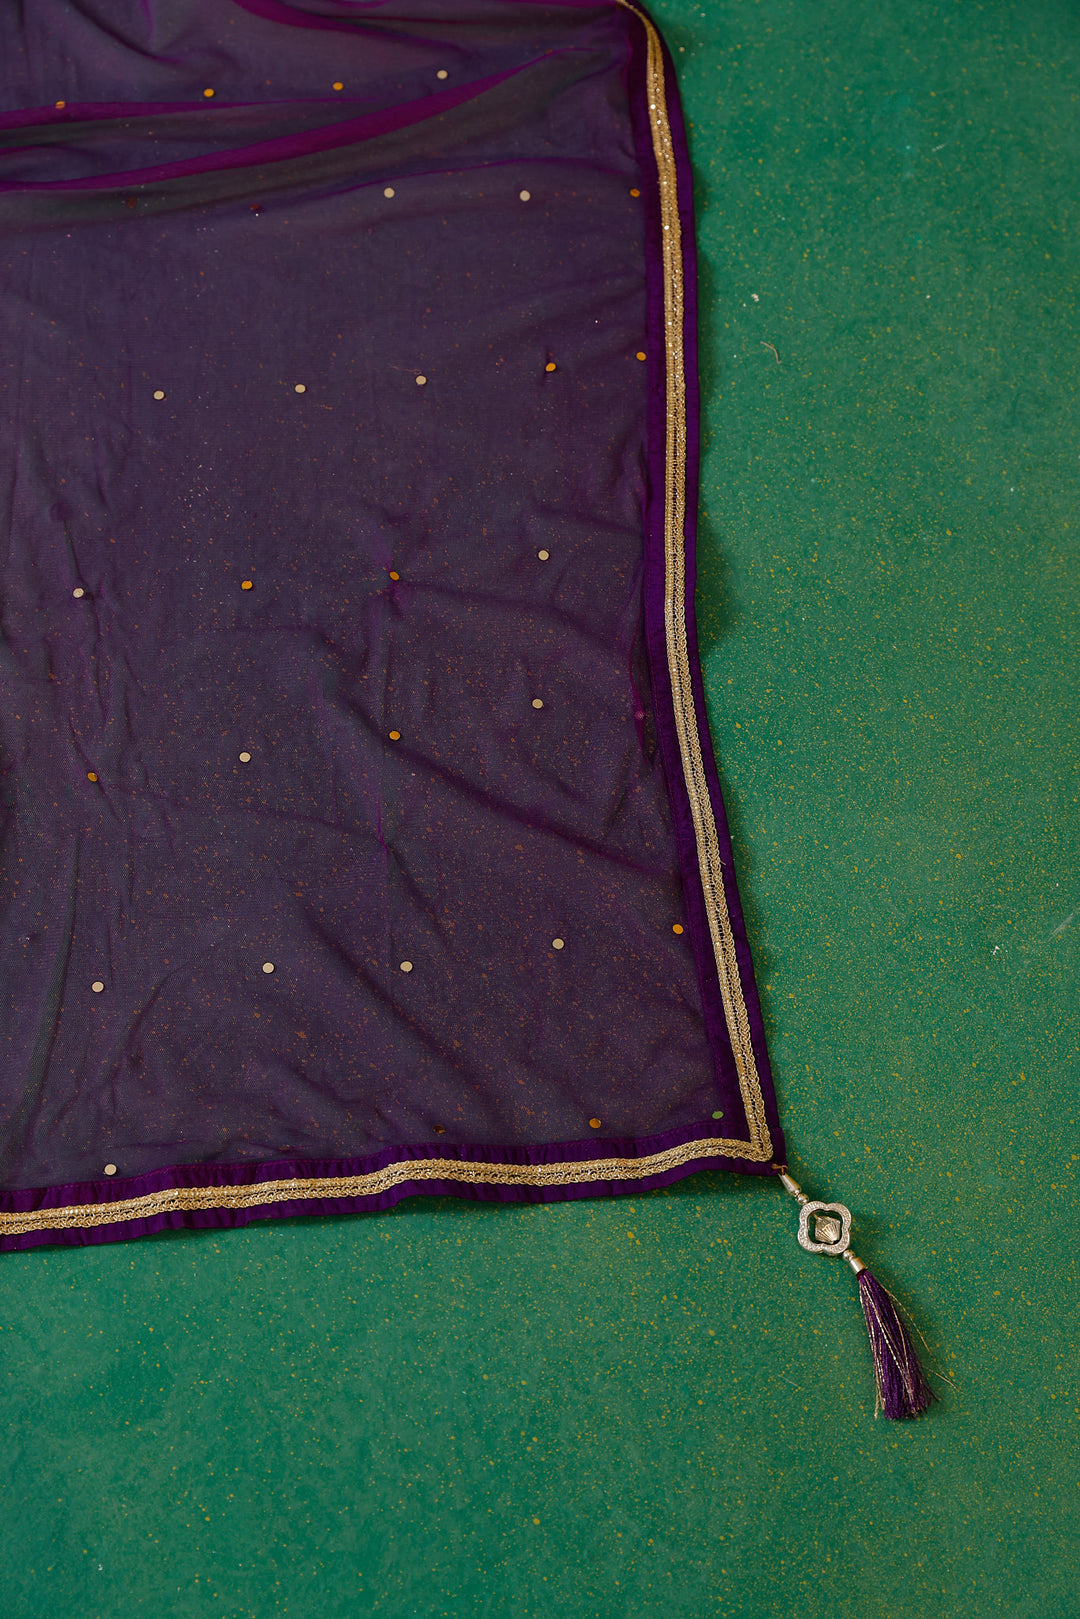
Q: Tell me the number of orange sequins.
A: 12